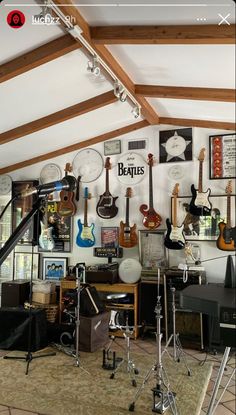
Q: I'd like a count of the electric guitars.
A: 8